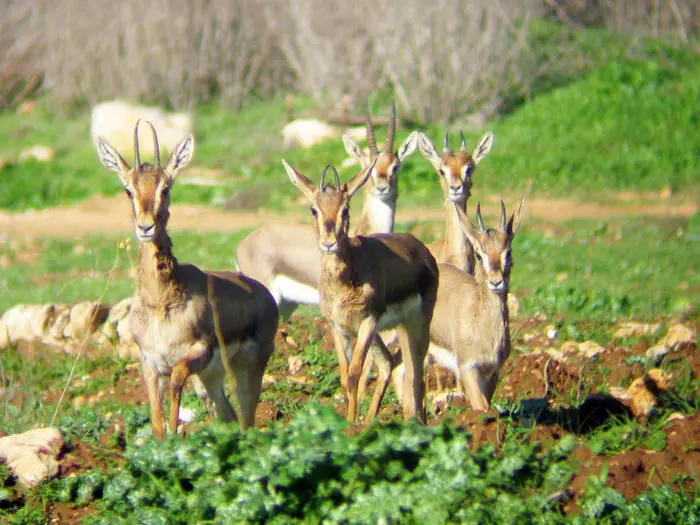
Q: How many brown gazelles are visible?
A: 5